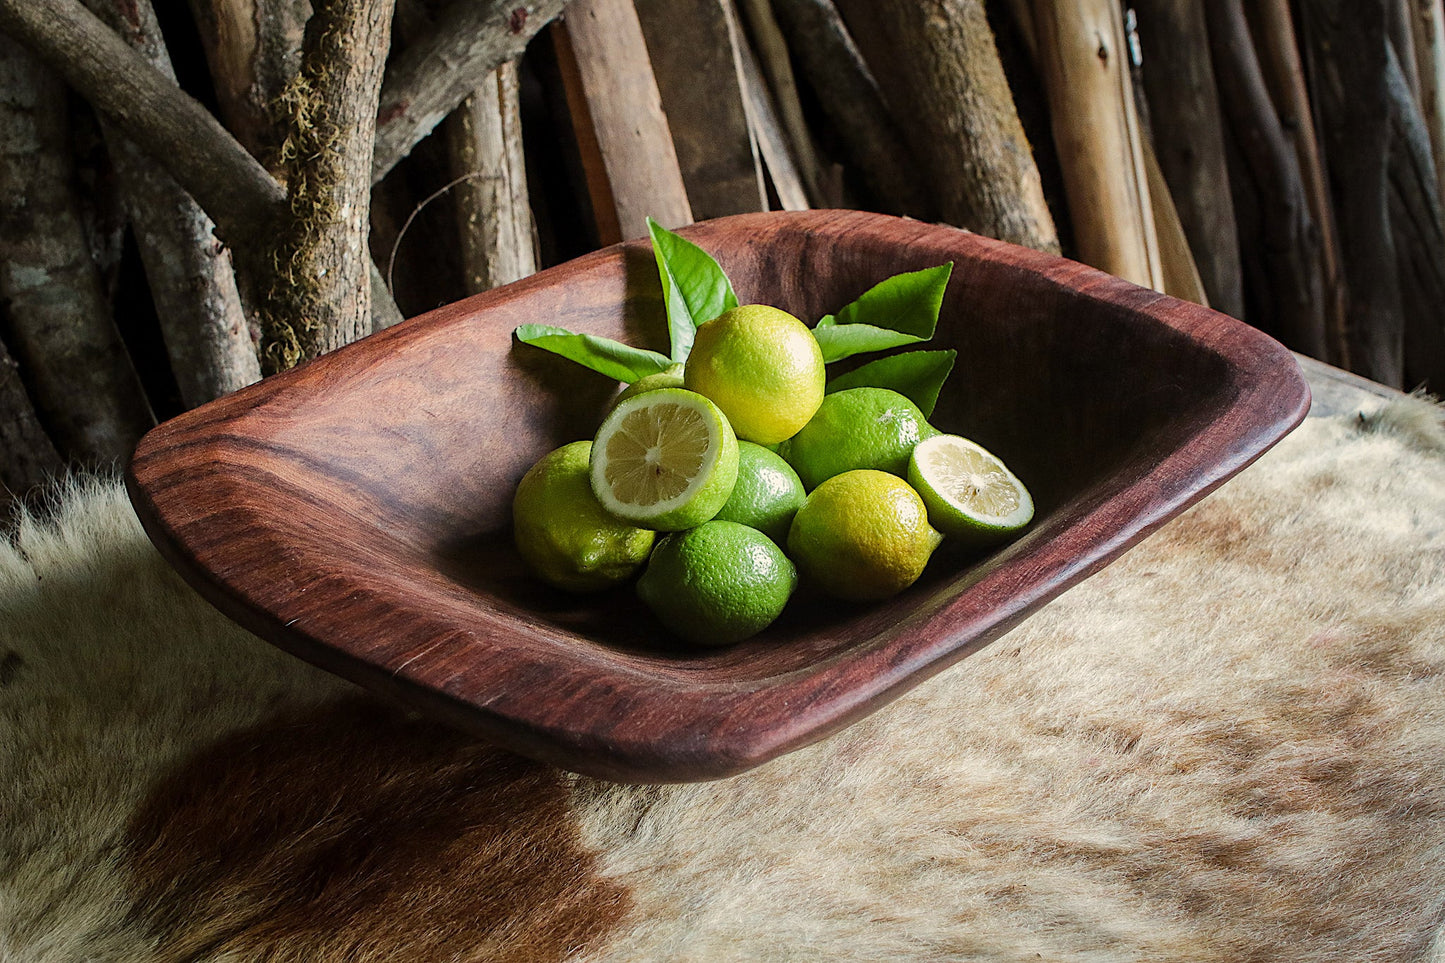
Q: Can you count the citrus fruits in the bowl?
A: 9